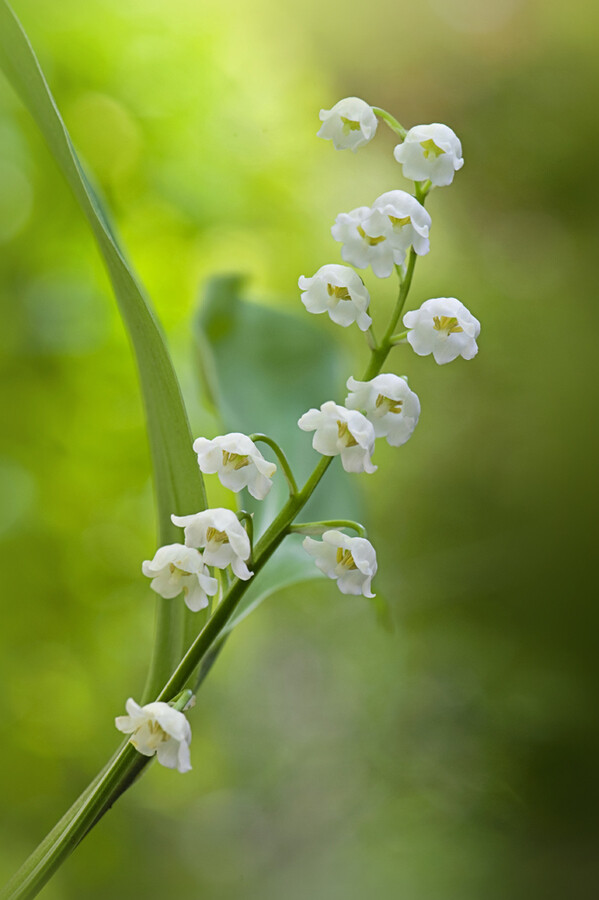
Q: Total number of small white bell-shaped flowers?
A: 13